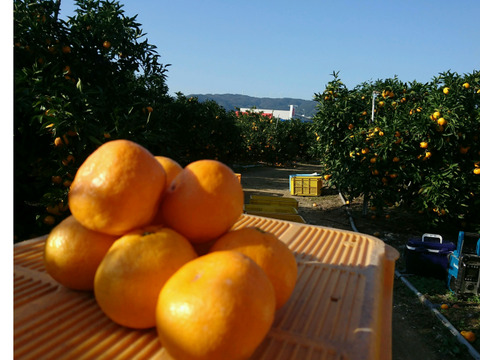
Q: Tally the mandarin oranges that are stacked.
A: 7